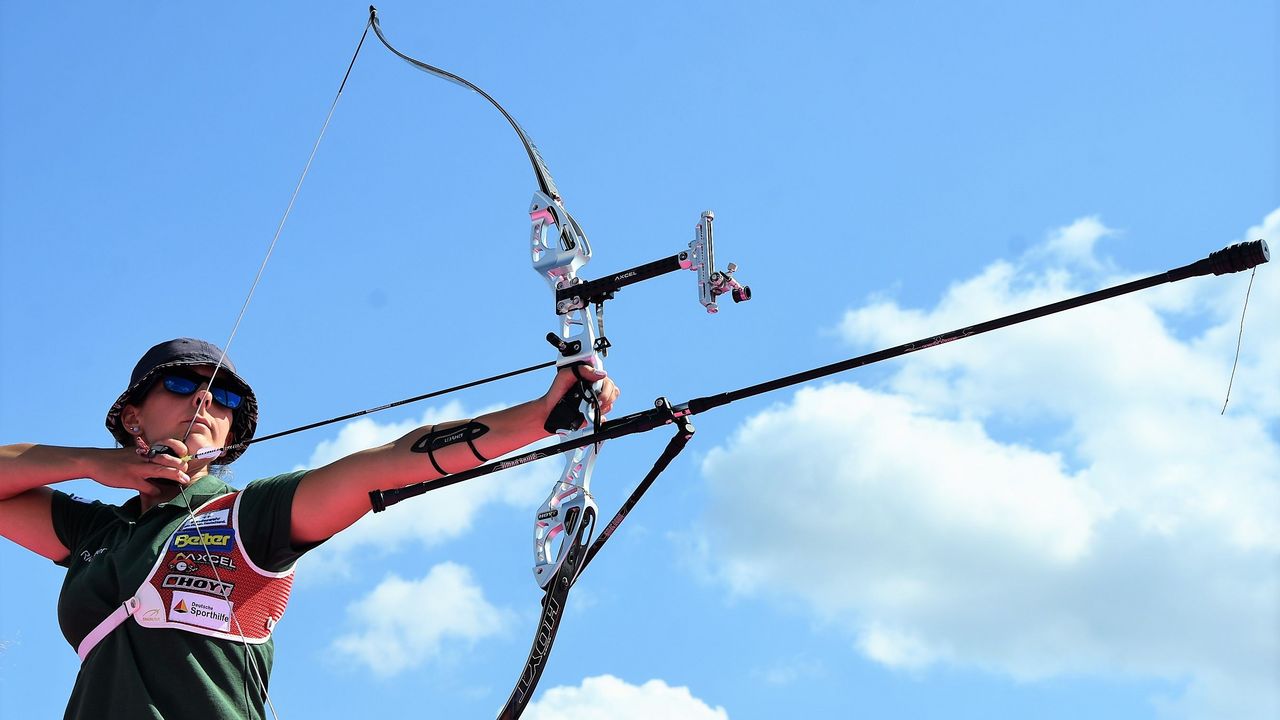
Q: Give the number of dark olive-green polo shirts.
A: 1